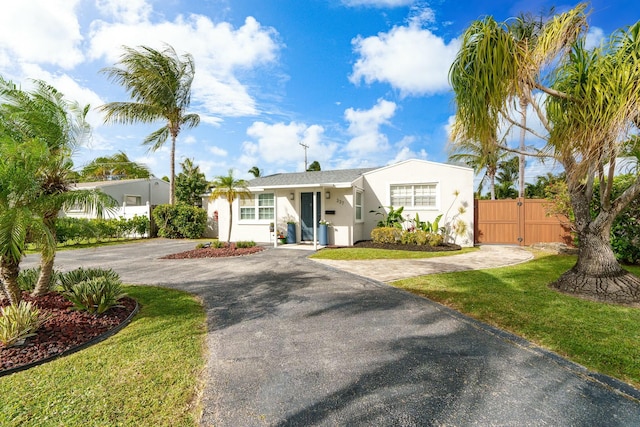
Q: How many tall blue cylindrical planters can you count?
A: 2